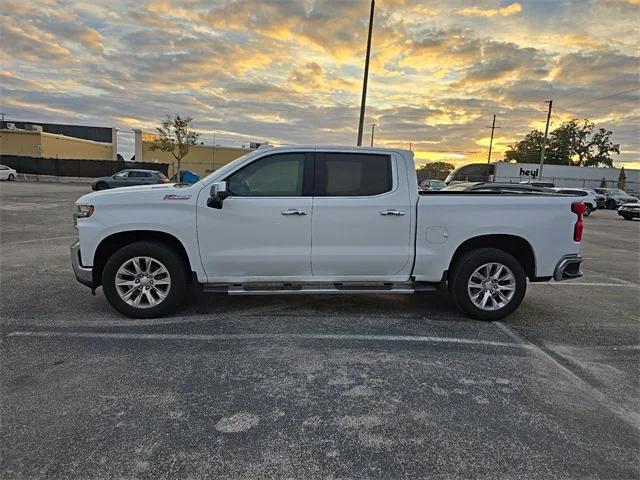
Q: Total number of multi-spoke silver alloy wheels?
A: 2